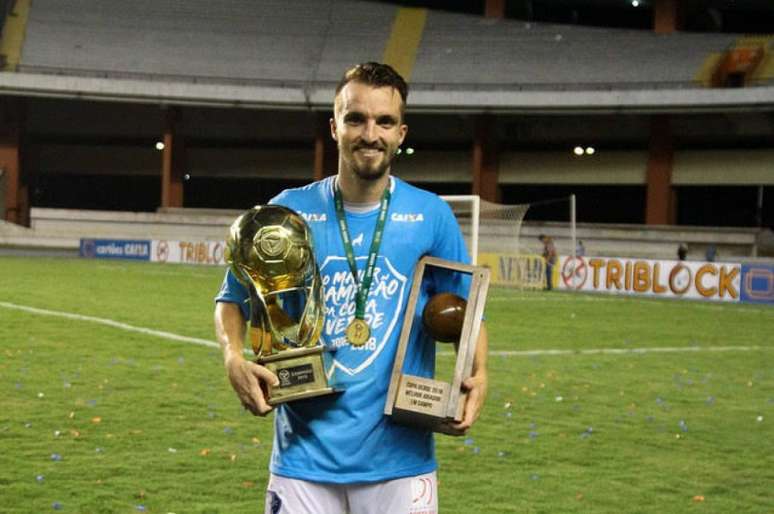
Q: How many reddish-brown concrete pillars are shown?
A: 7